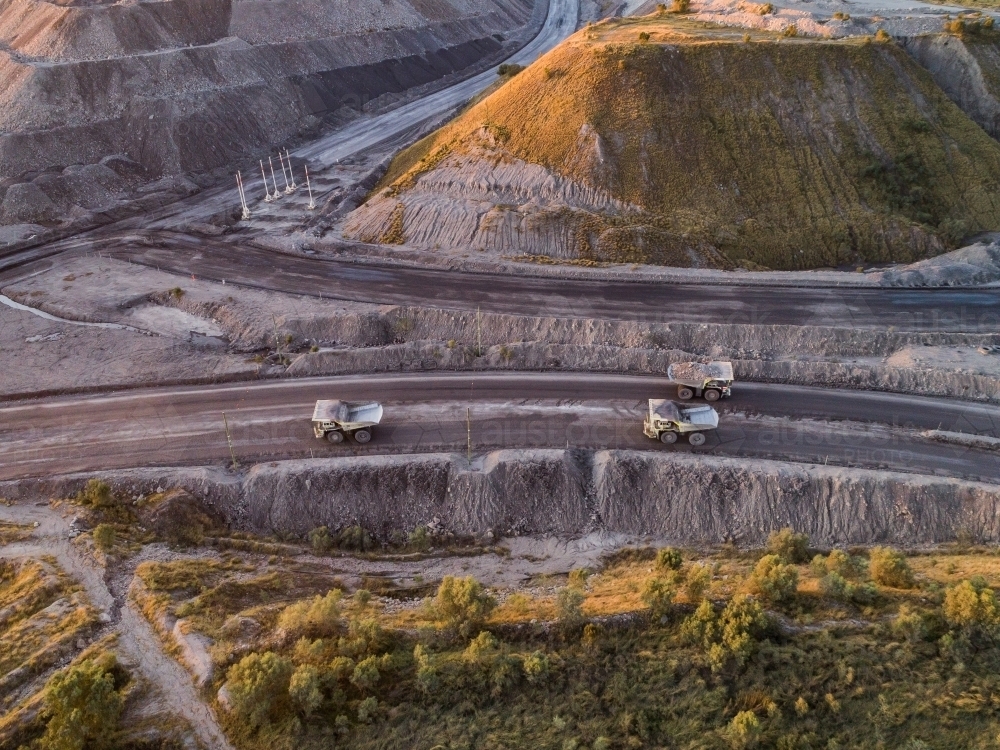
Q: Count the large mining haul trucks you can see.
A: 3